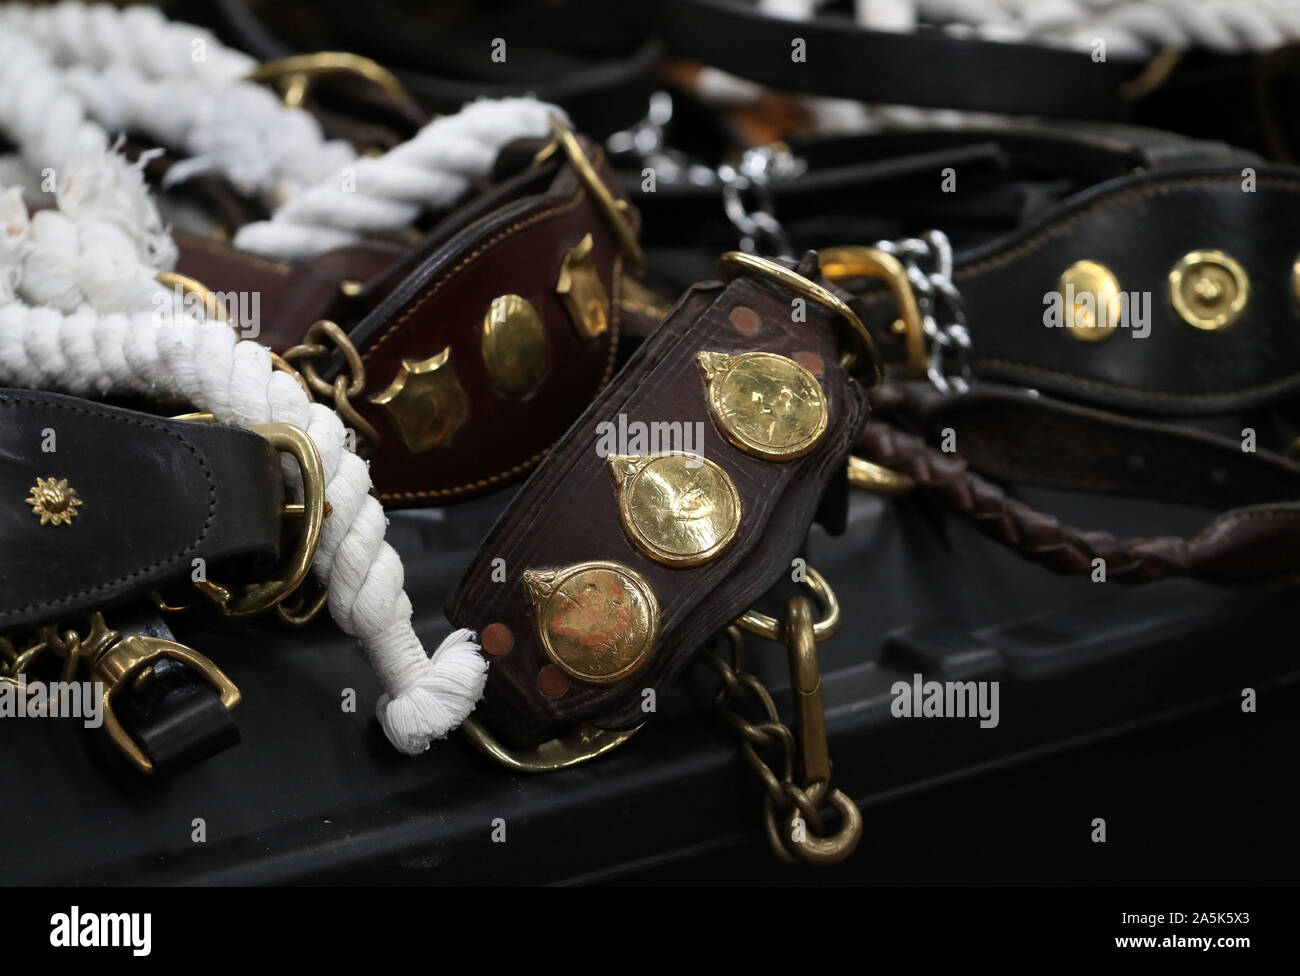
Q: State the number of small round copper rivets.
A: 4